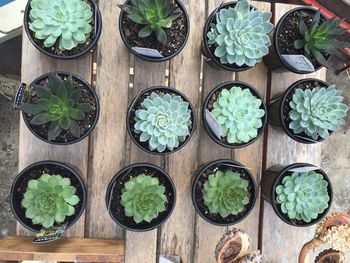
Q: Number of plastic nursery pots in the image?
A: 12